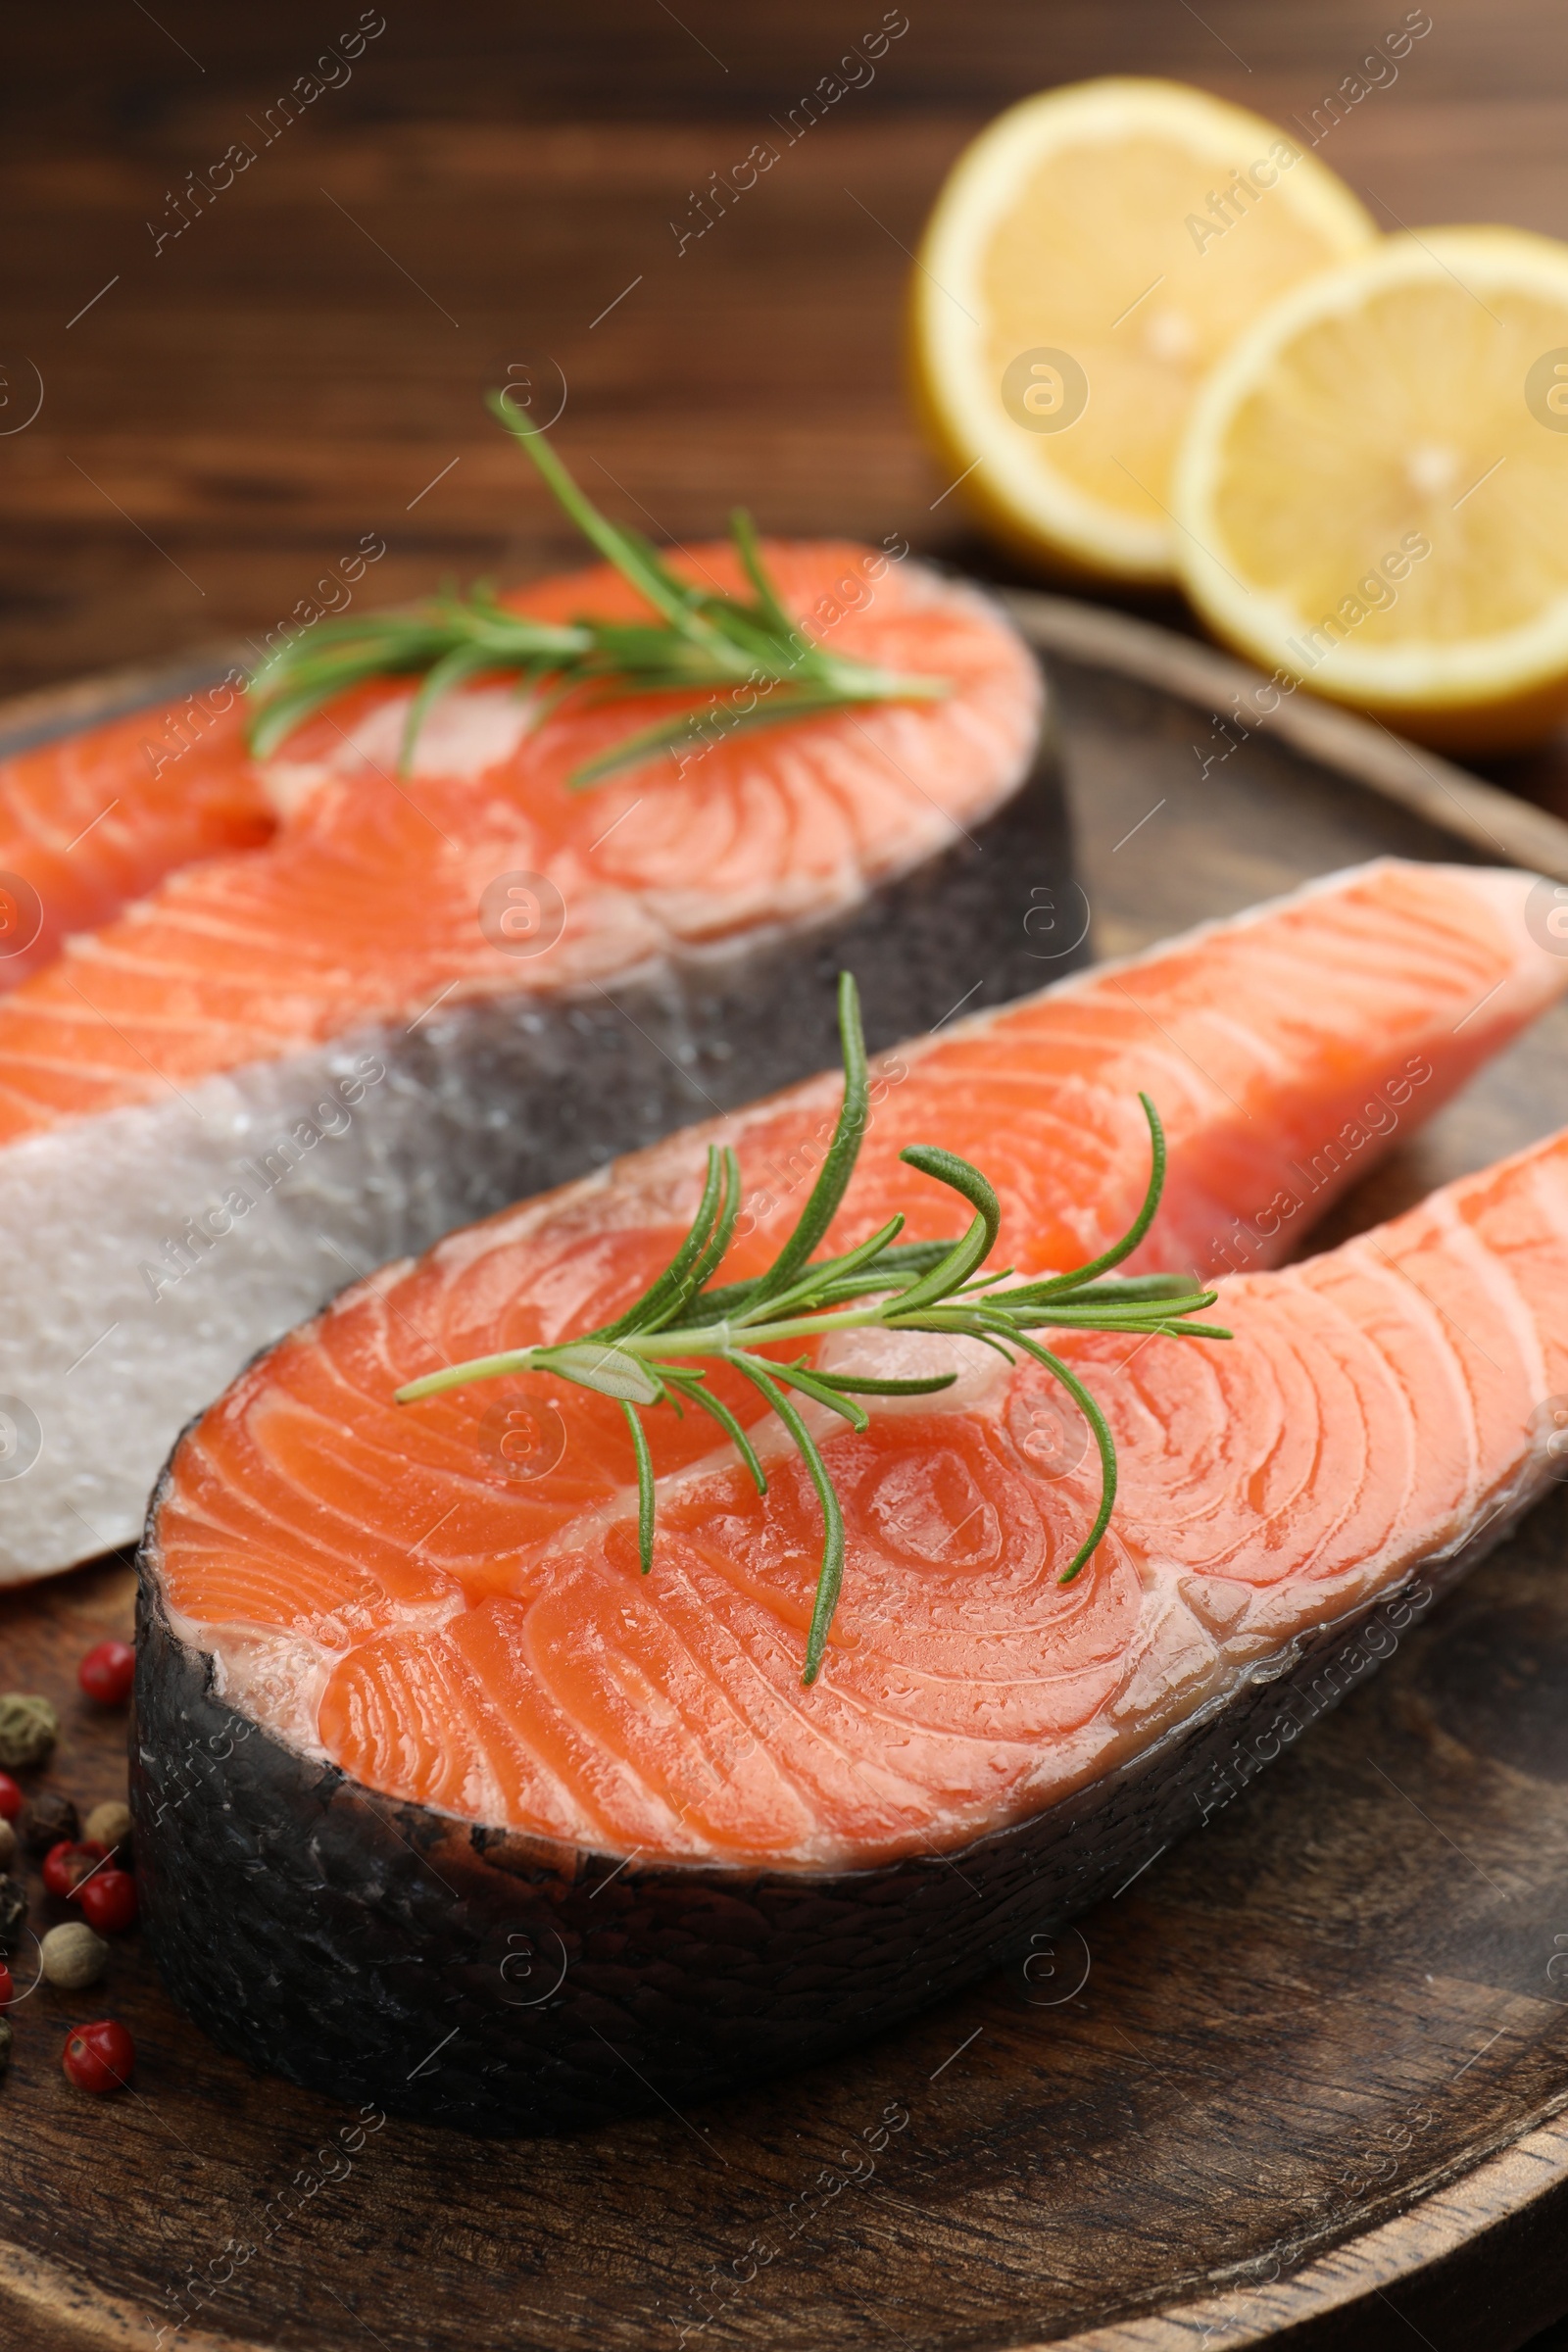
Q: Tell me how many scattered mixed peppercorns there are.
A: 13